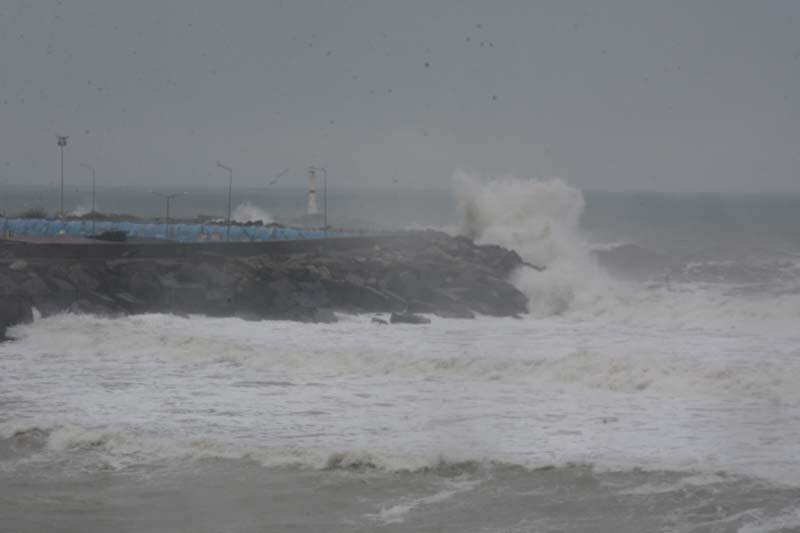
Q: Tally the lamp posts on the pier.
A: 5